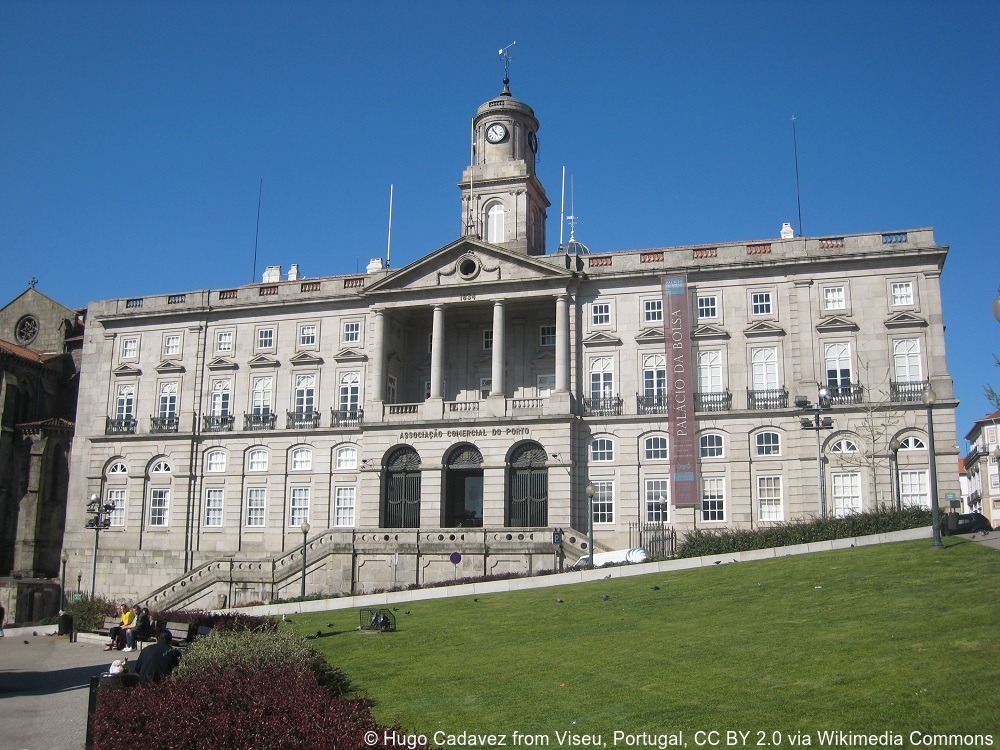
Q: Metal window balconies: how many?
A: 12